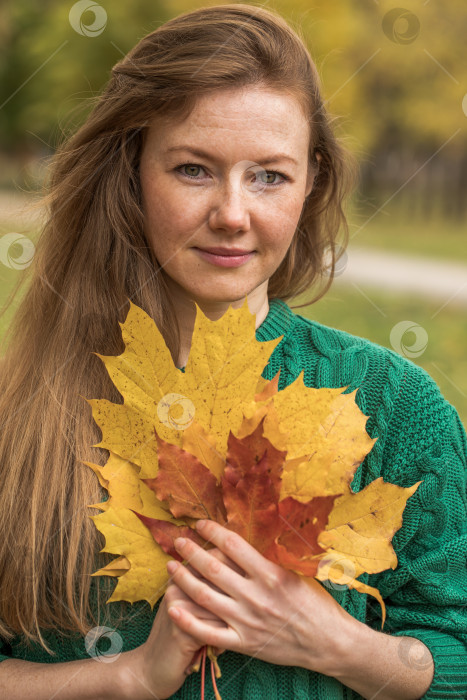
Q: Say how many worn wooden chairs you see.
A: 0